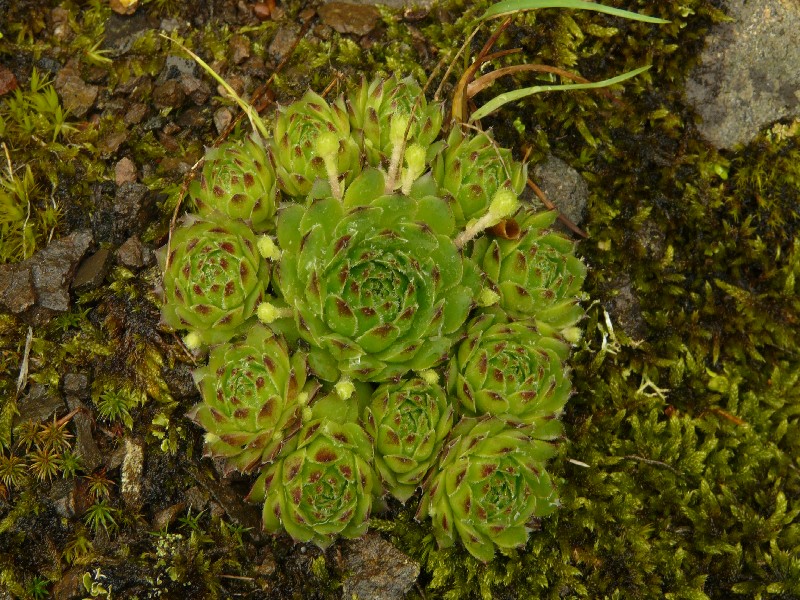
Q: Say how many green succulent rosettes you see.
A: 12